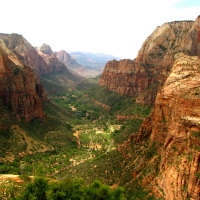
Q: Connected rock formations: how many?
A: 2